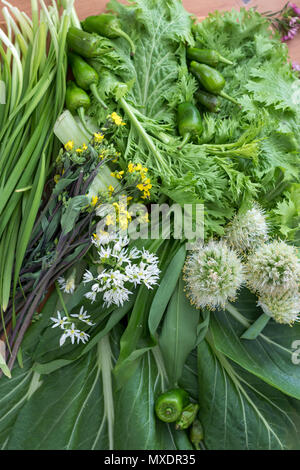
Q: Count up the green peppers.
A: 11